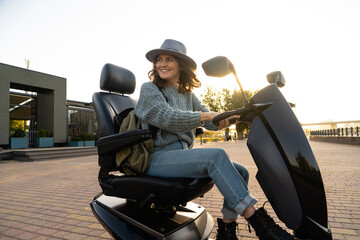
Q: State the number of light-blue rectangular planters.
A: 4